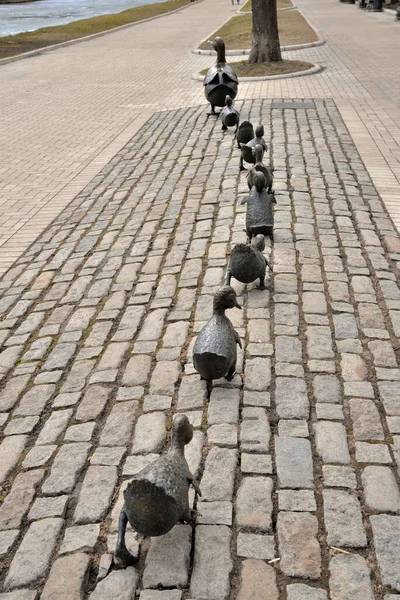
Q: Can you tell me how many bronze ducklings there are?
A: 8